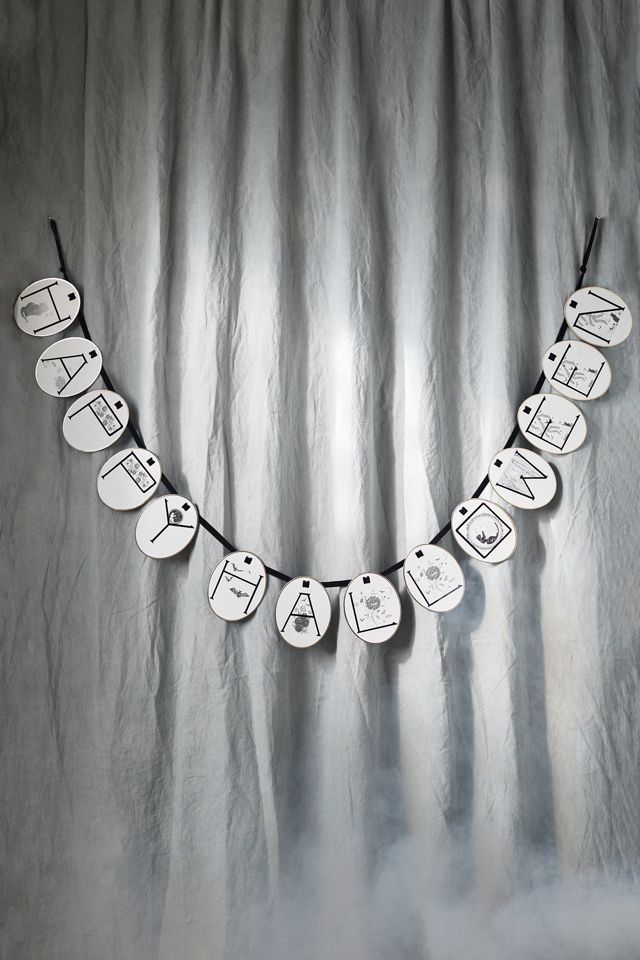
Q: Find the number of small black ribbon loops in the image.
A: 14